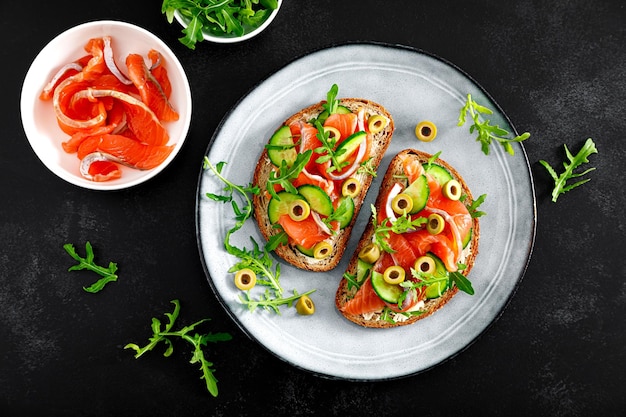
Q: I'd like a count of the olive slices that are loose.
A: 3